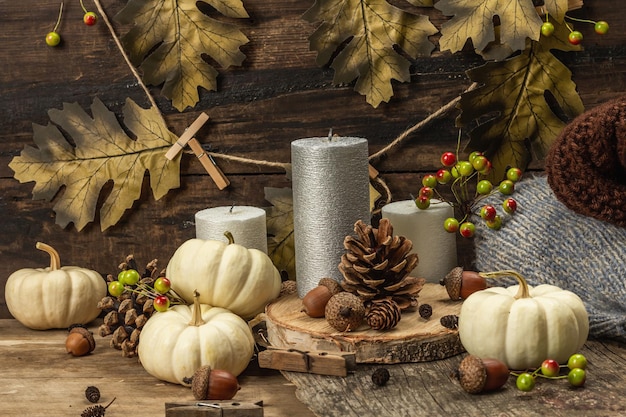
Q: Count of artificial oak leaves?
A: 6